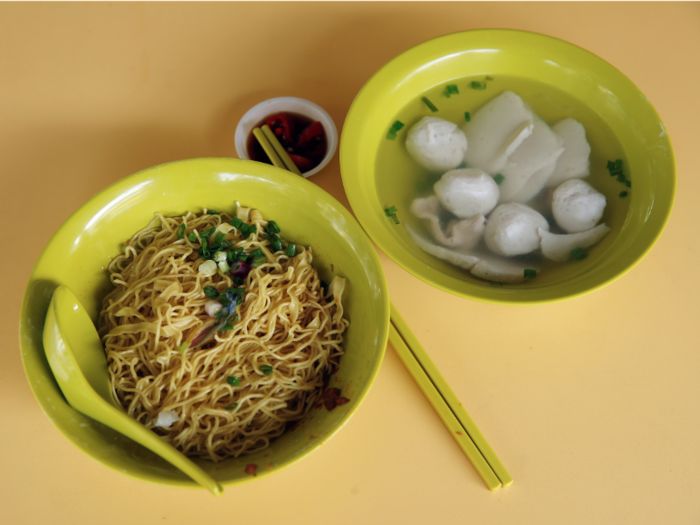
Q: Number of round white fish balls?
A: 4